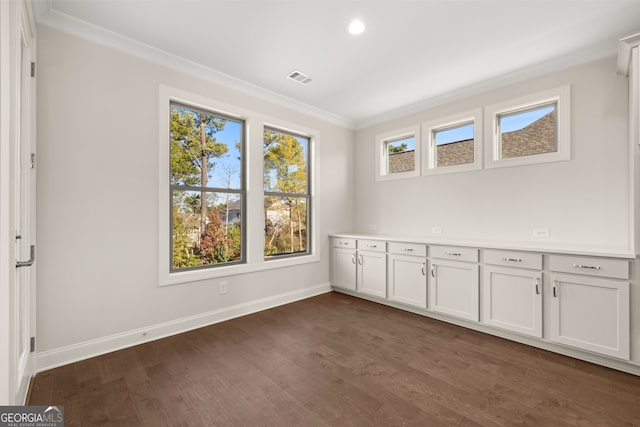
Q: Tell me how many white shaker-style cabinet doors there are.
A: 6